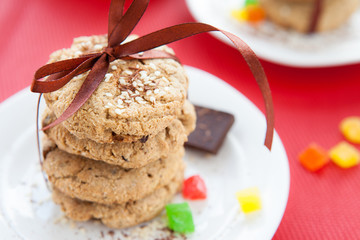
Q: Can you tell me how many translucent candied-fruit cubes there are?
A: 9